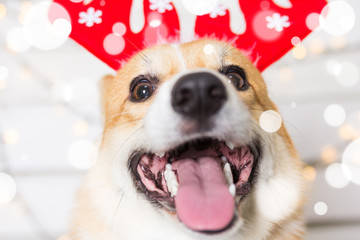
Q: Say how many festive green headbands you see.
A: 0